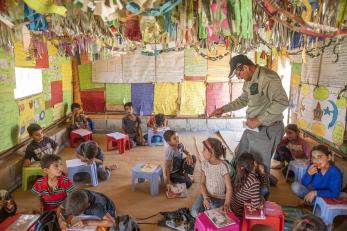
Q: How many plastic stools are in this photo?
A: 11